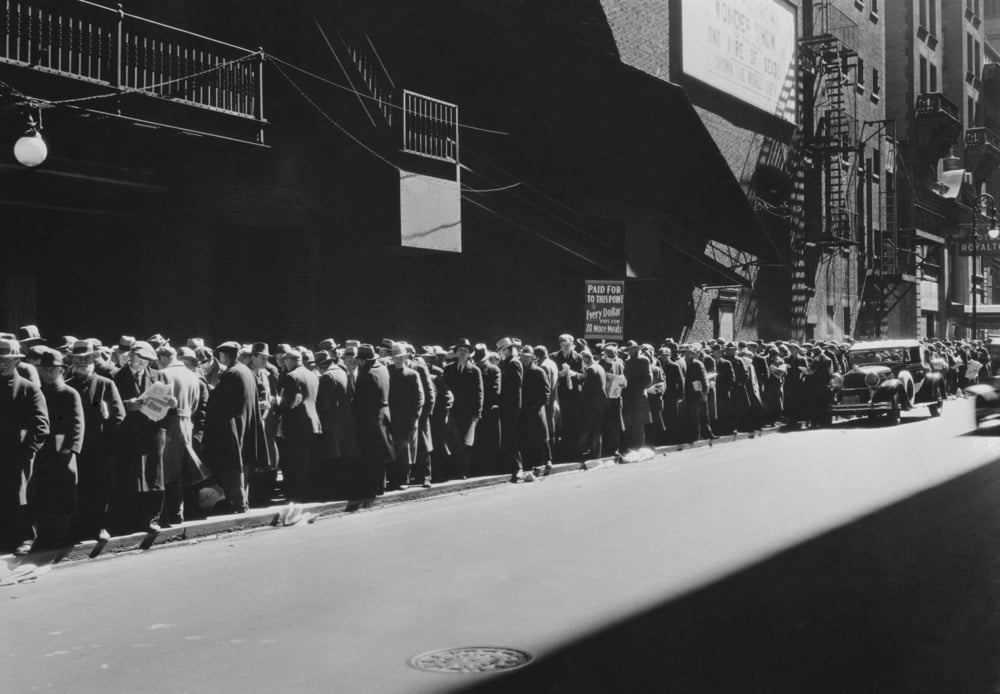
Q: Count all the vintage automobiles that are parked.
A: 1